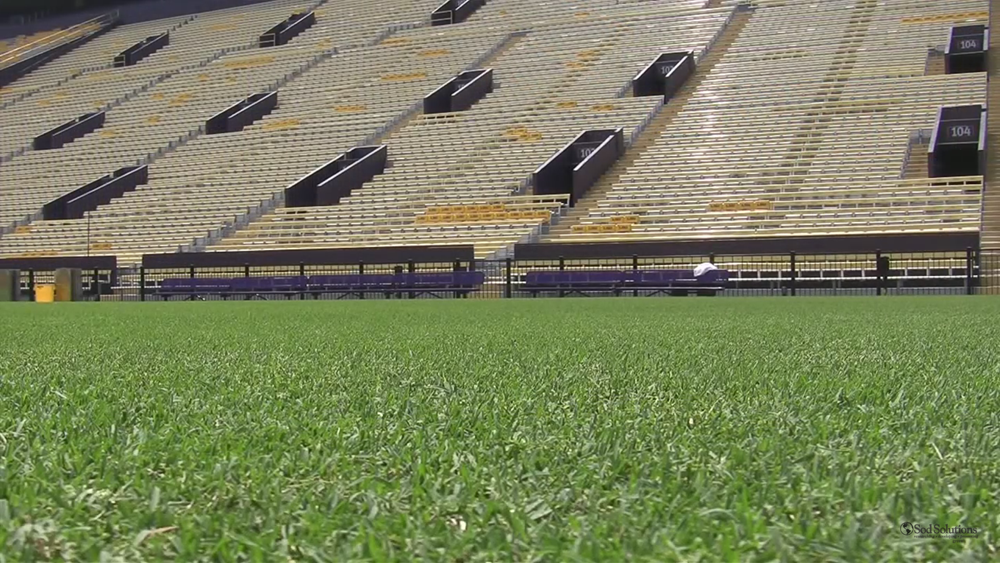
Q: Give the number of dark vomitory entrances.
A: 12